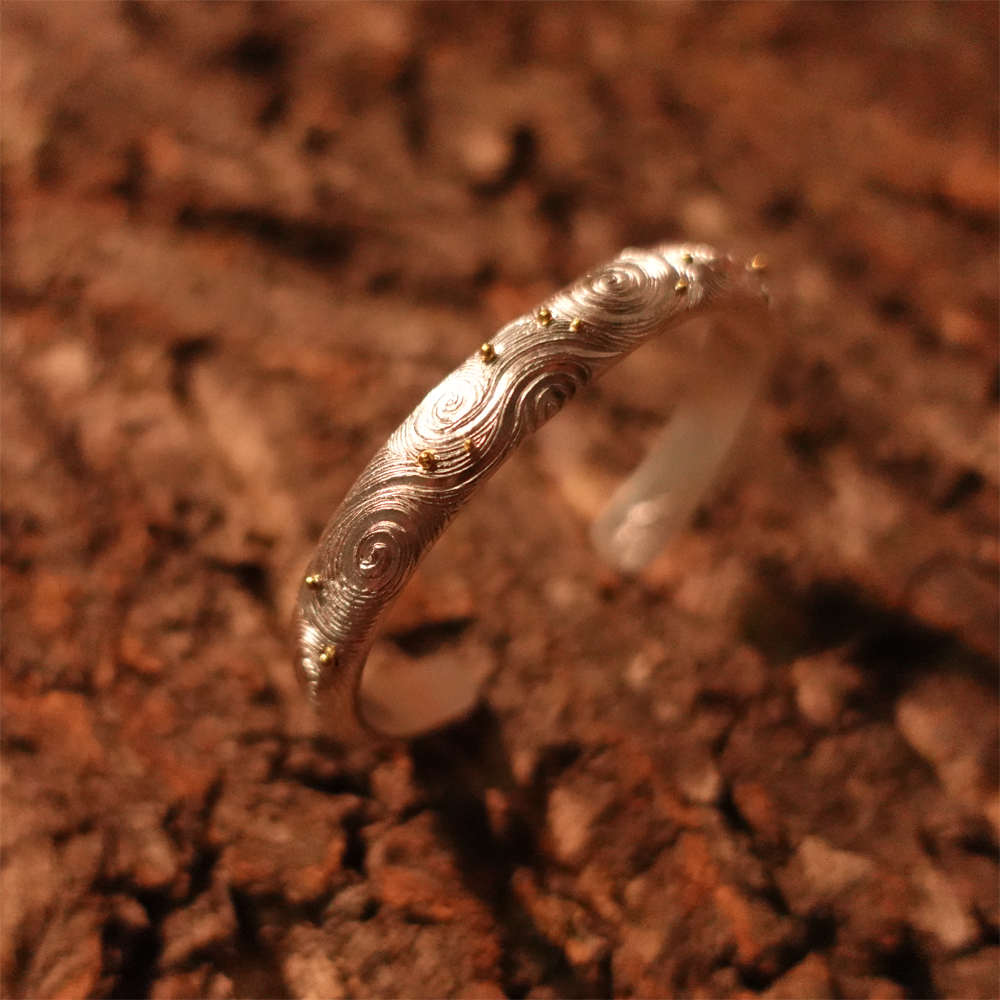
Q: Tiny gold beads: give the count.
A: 10